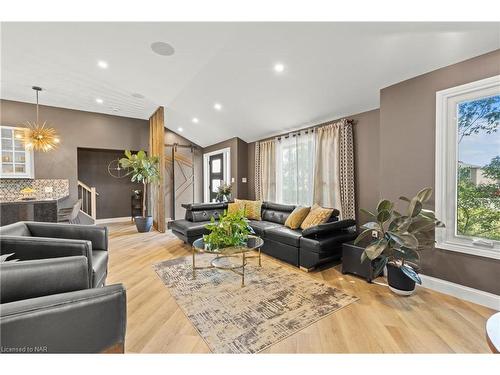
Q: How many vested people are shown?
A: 0